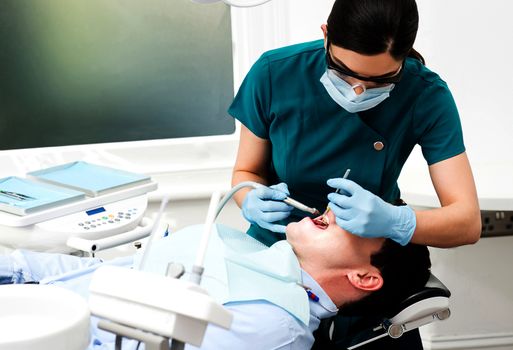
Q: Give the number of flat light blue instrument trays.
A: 2